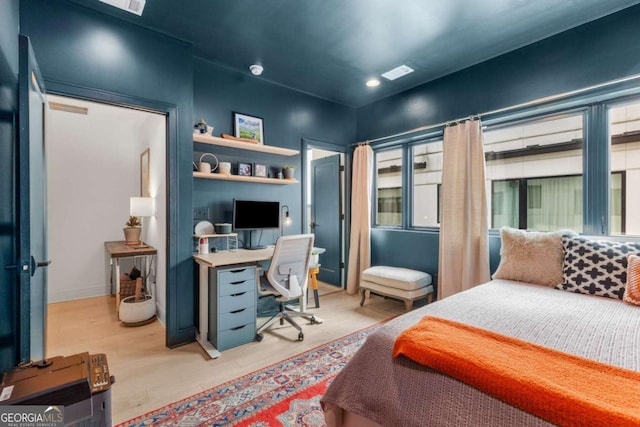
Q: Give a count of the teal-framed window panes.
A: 4